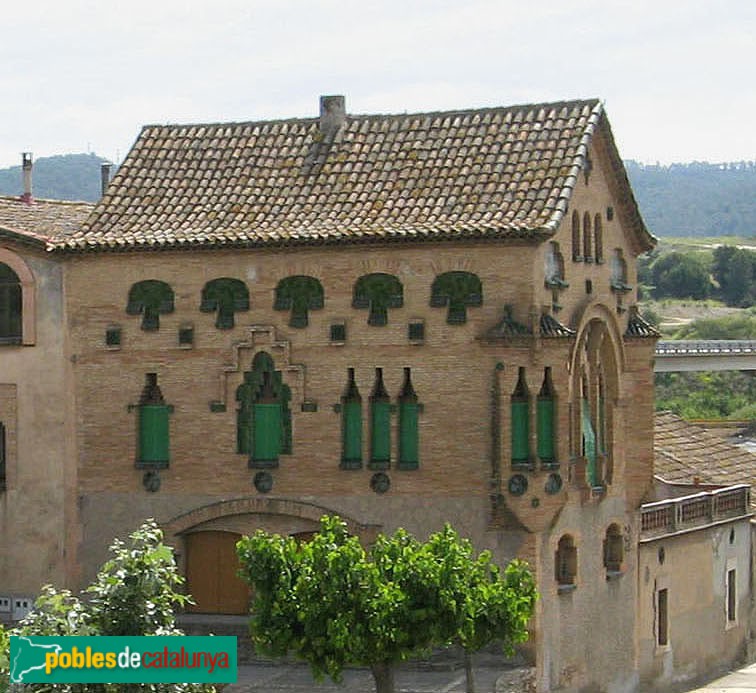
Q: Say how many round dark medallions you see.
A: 5